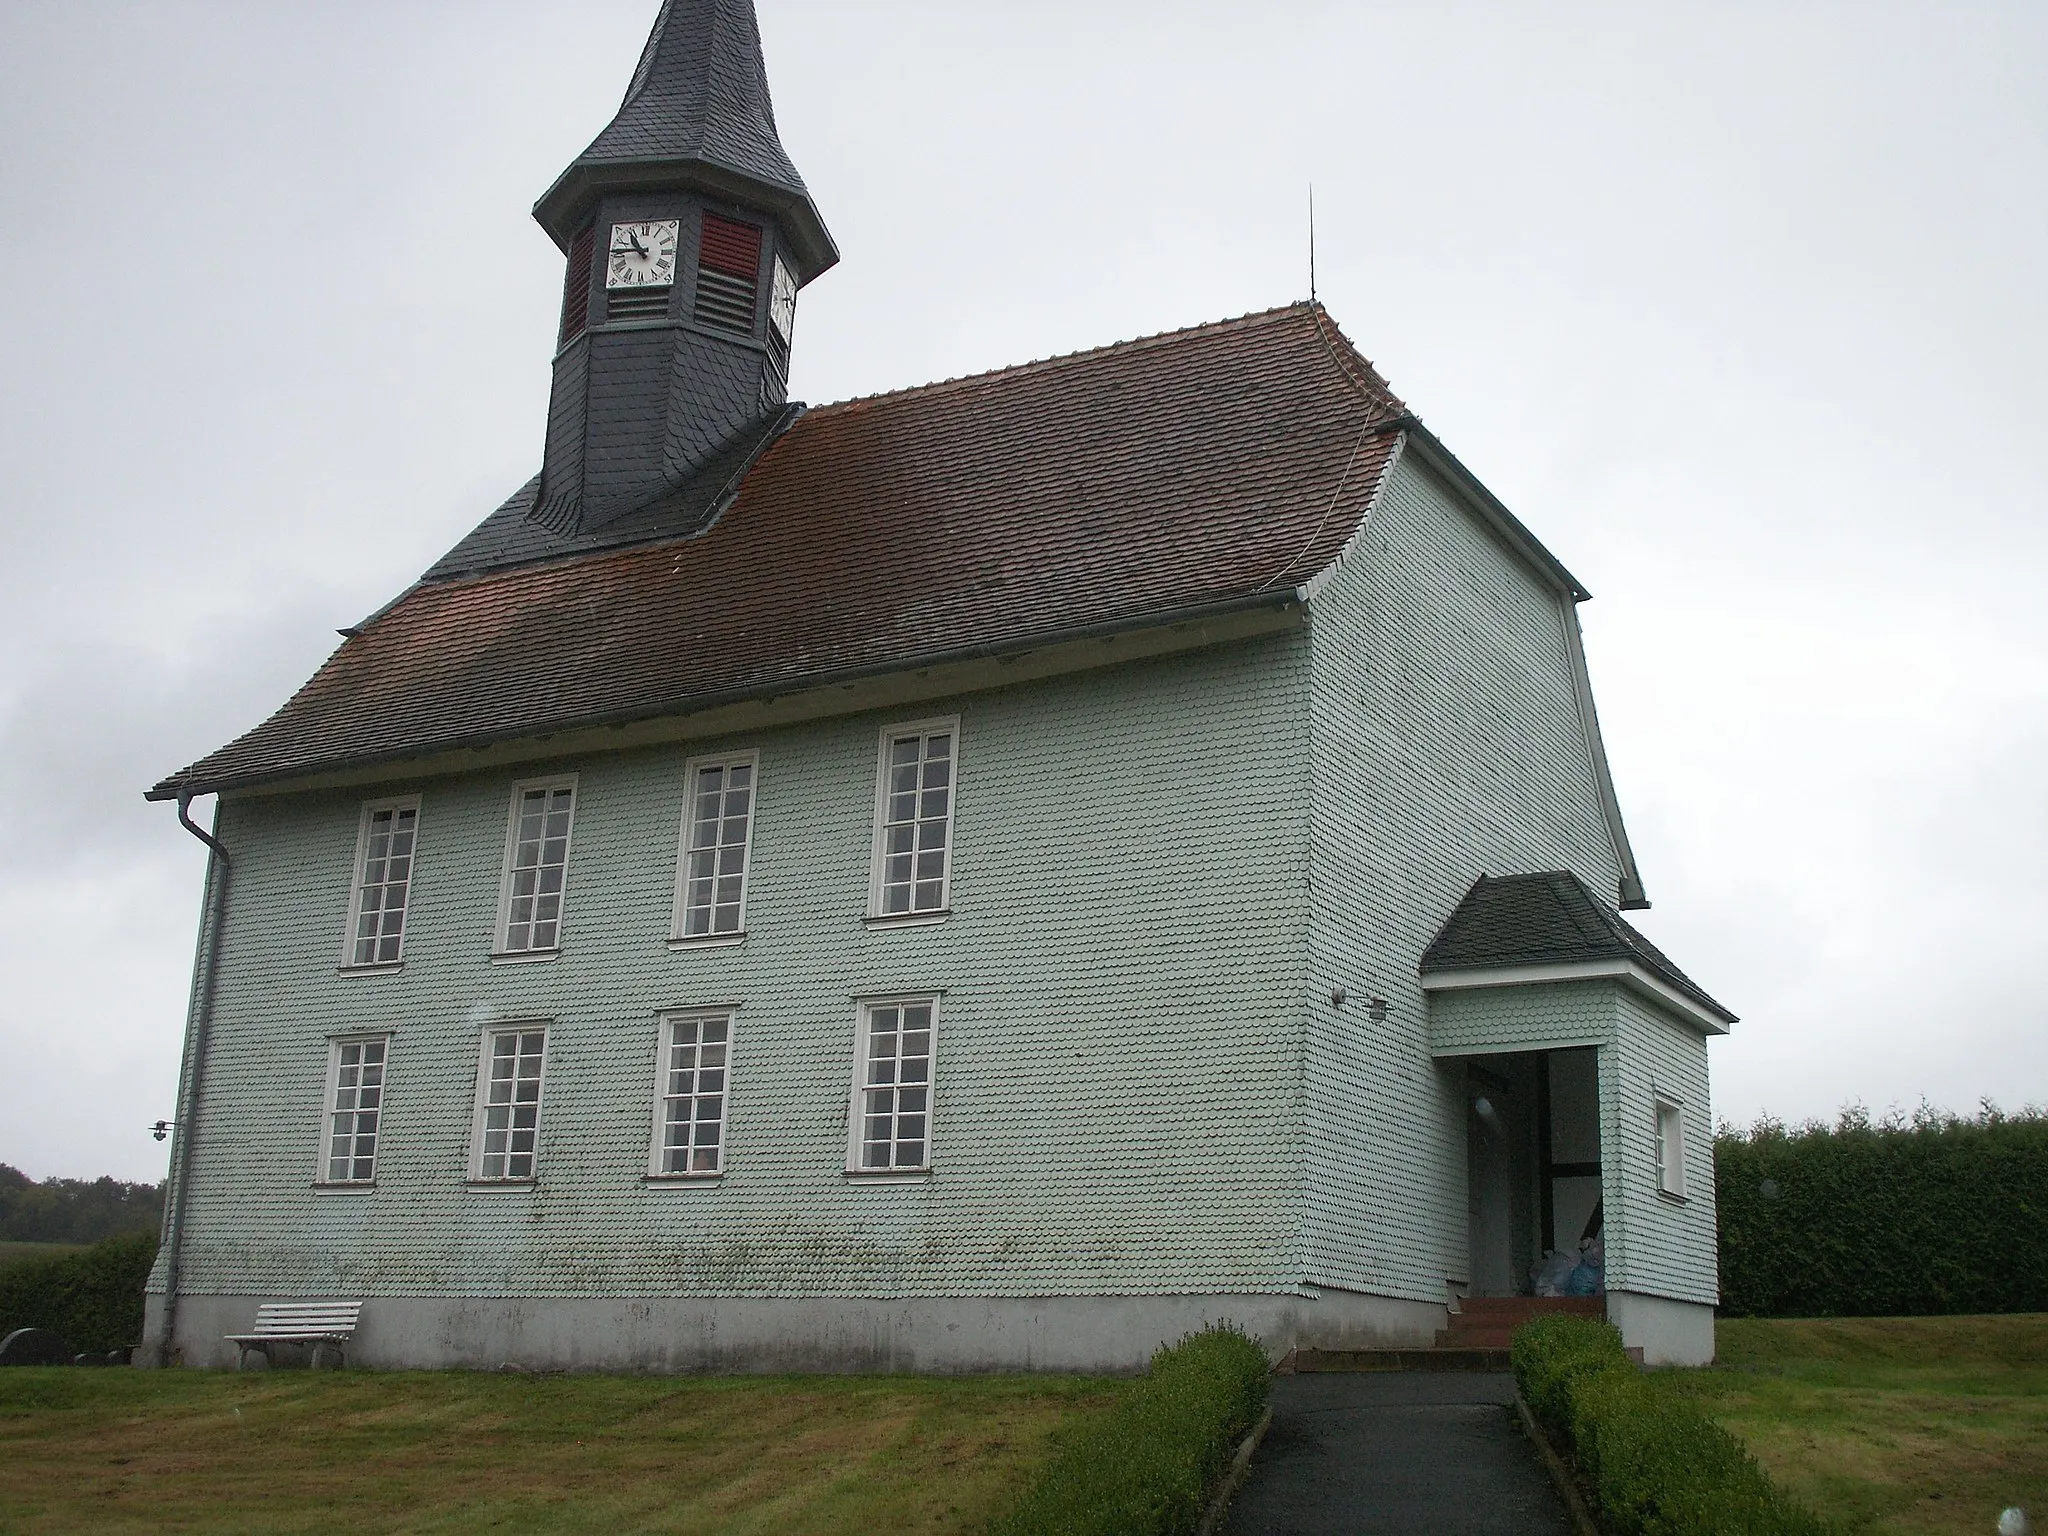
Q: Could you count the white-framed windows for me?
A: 9